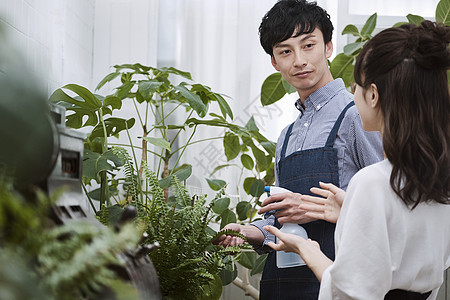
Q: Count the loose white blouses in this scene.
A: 1